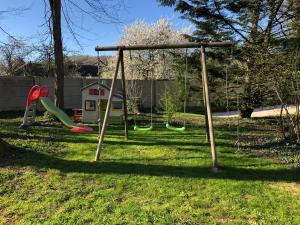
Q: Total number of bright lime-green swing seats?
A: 2